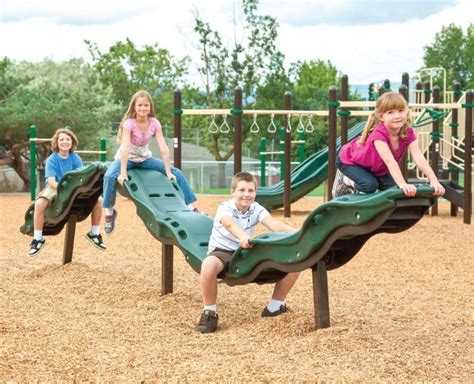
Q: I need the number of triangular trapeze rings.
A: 7